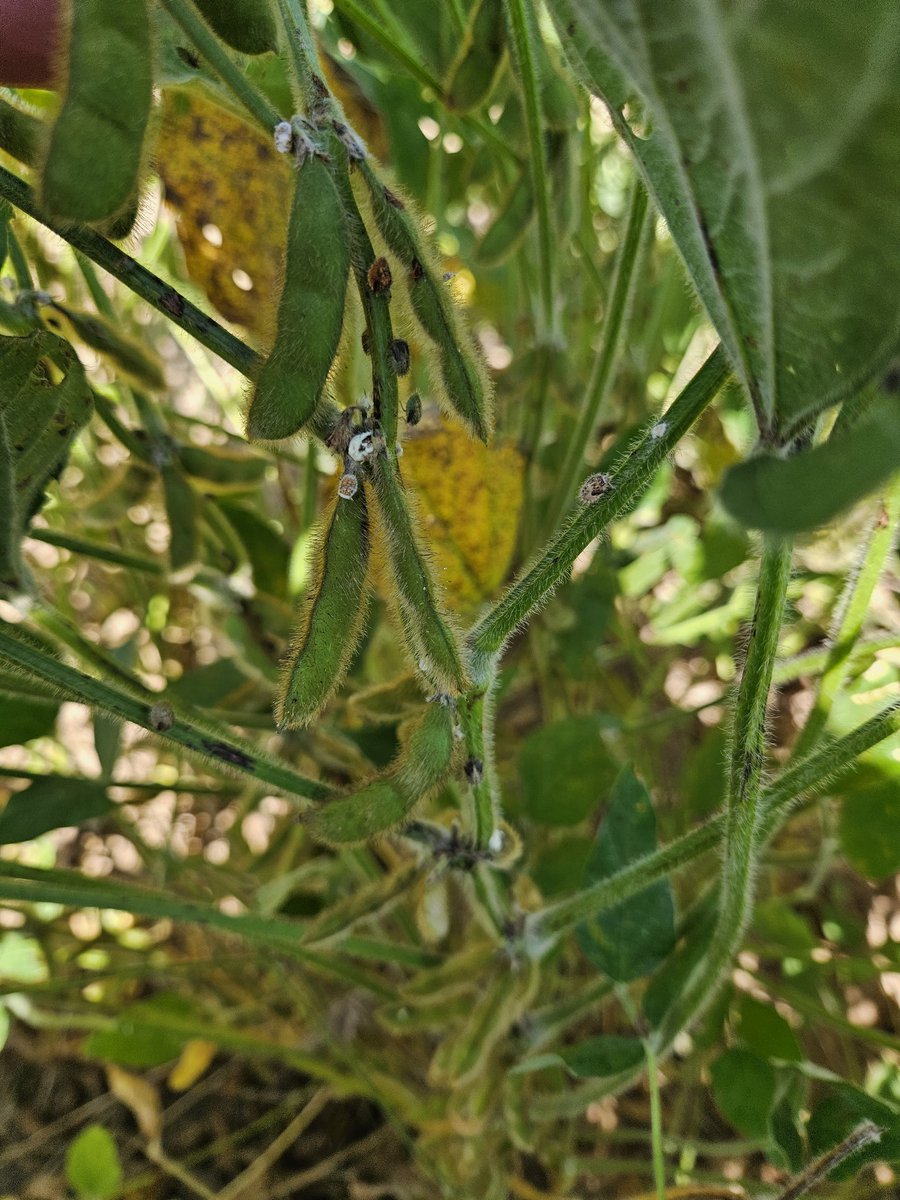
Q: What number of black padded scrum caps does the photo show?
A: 0